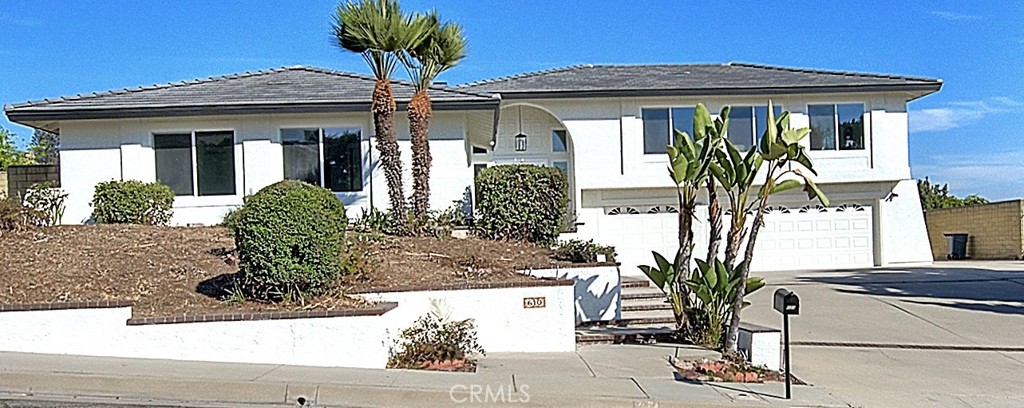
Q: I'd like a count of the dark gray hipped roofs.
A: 2